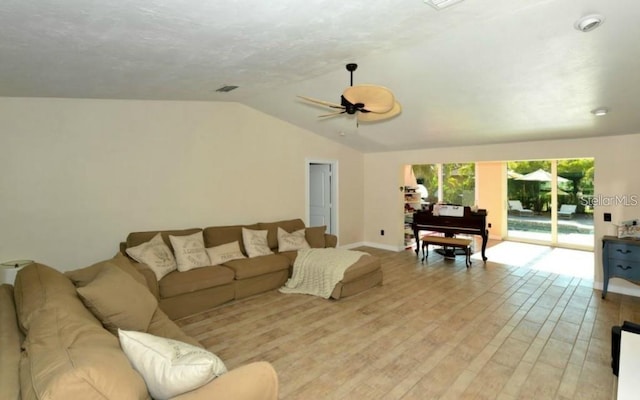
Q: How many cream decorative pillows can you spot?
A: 6